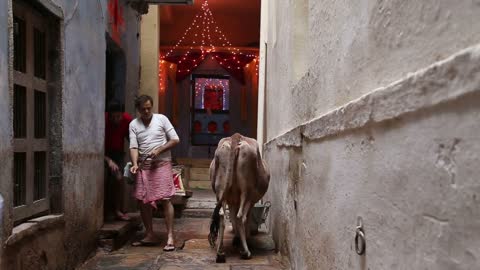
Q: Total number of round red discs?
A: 3